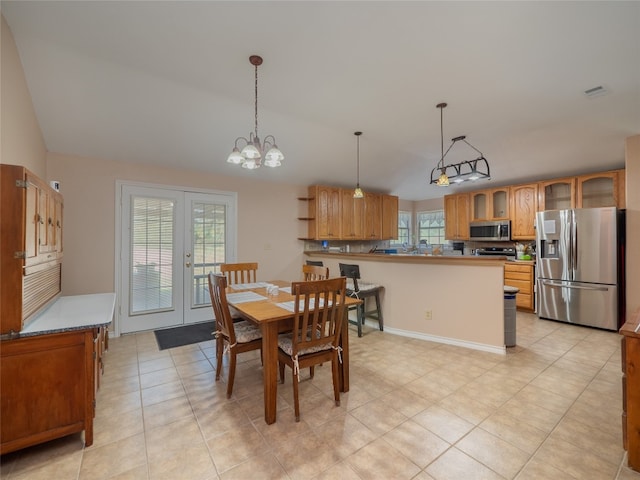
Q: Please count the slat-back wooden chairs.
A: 4